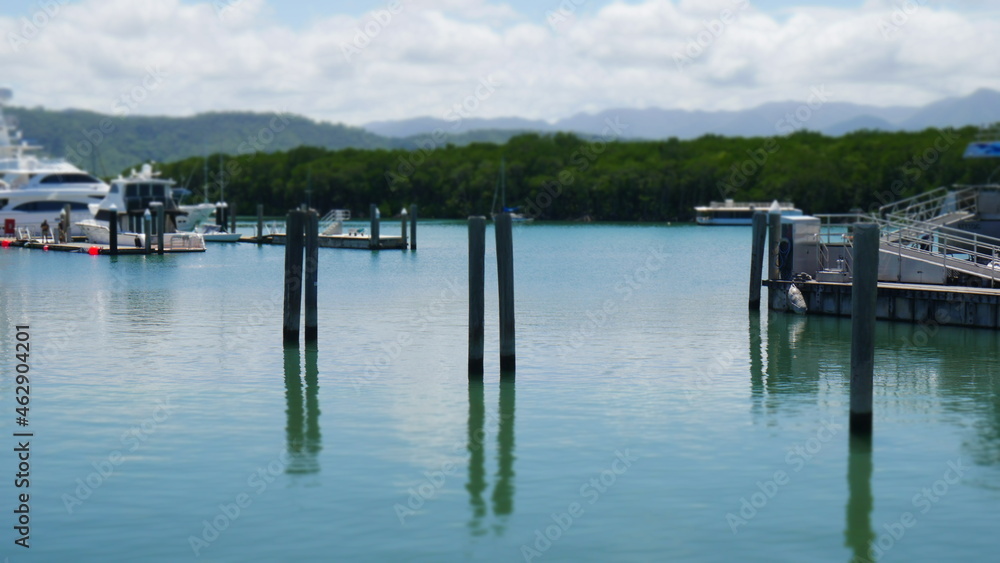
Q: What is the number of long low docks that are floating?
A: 3